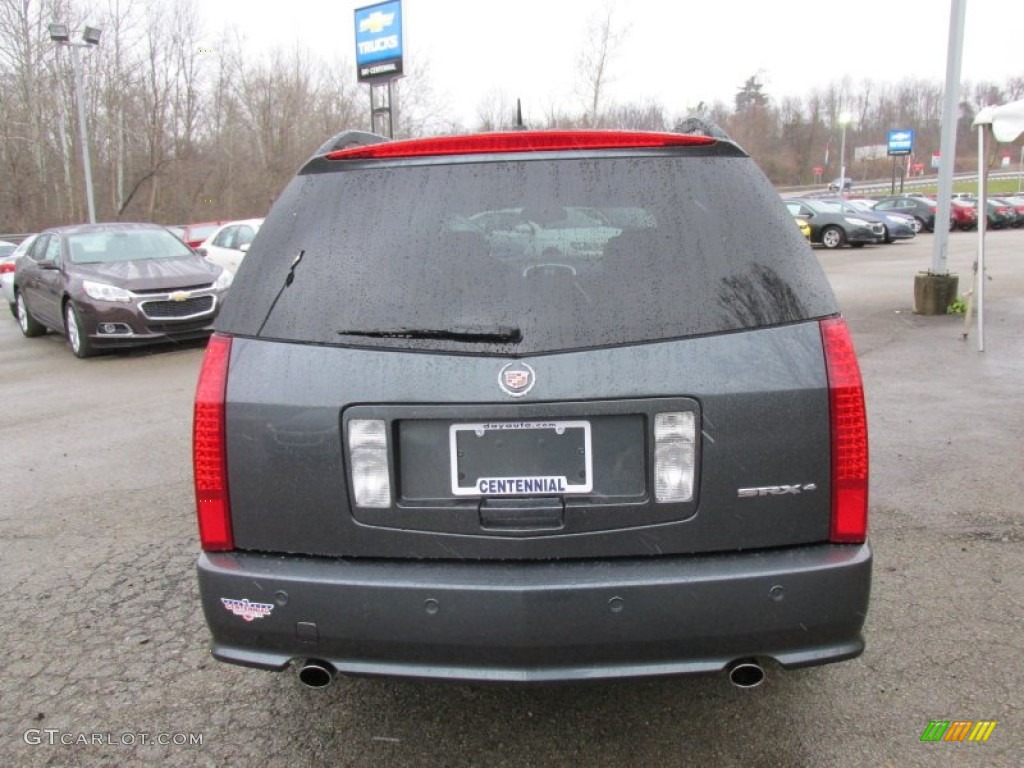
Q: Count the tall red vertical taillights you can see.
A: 2